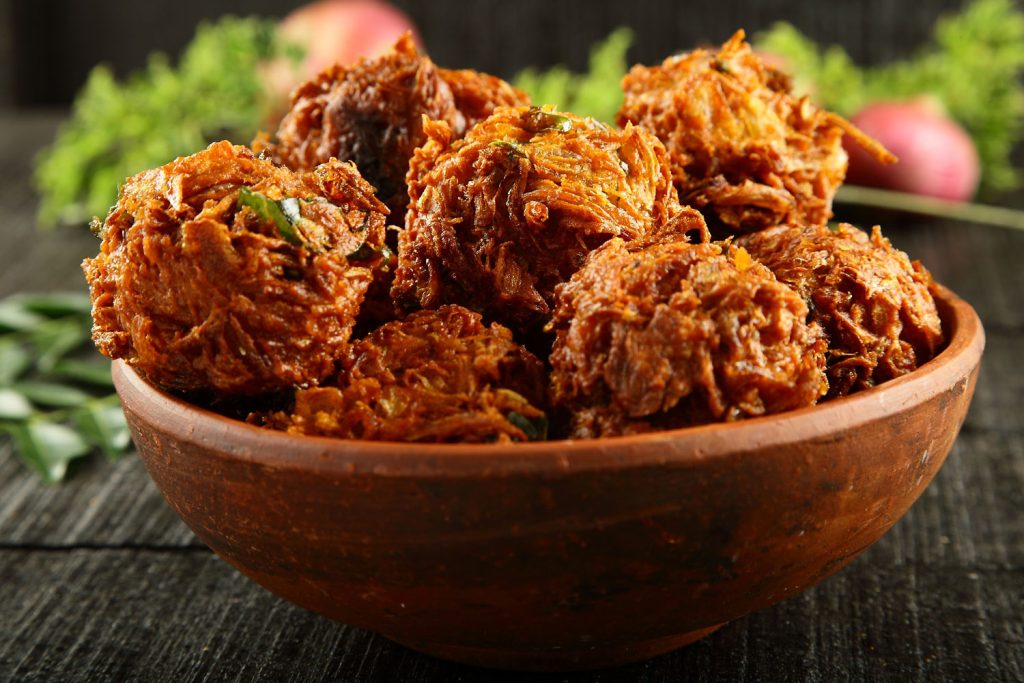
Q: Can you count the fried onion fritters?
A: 7